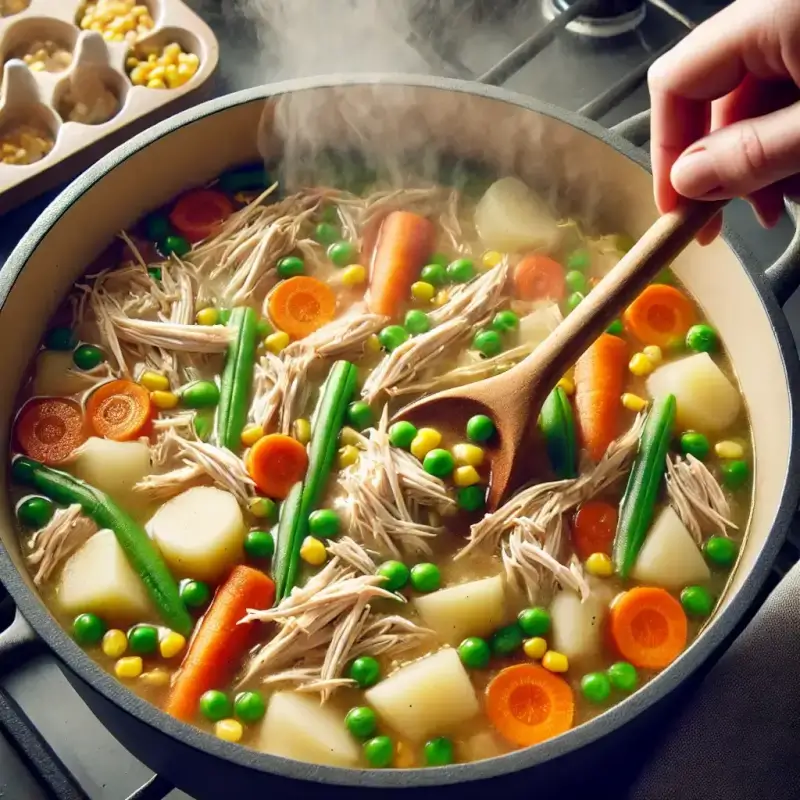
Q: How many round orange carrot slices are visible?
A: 10